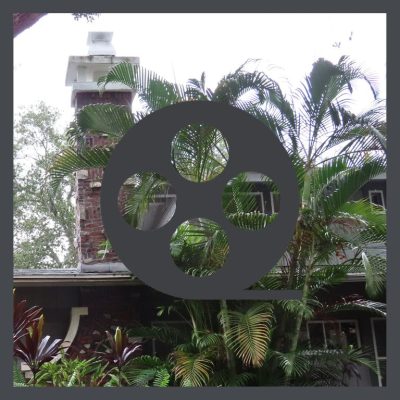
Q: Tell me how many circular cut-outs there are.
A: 4